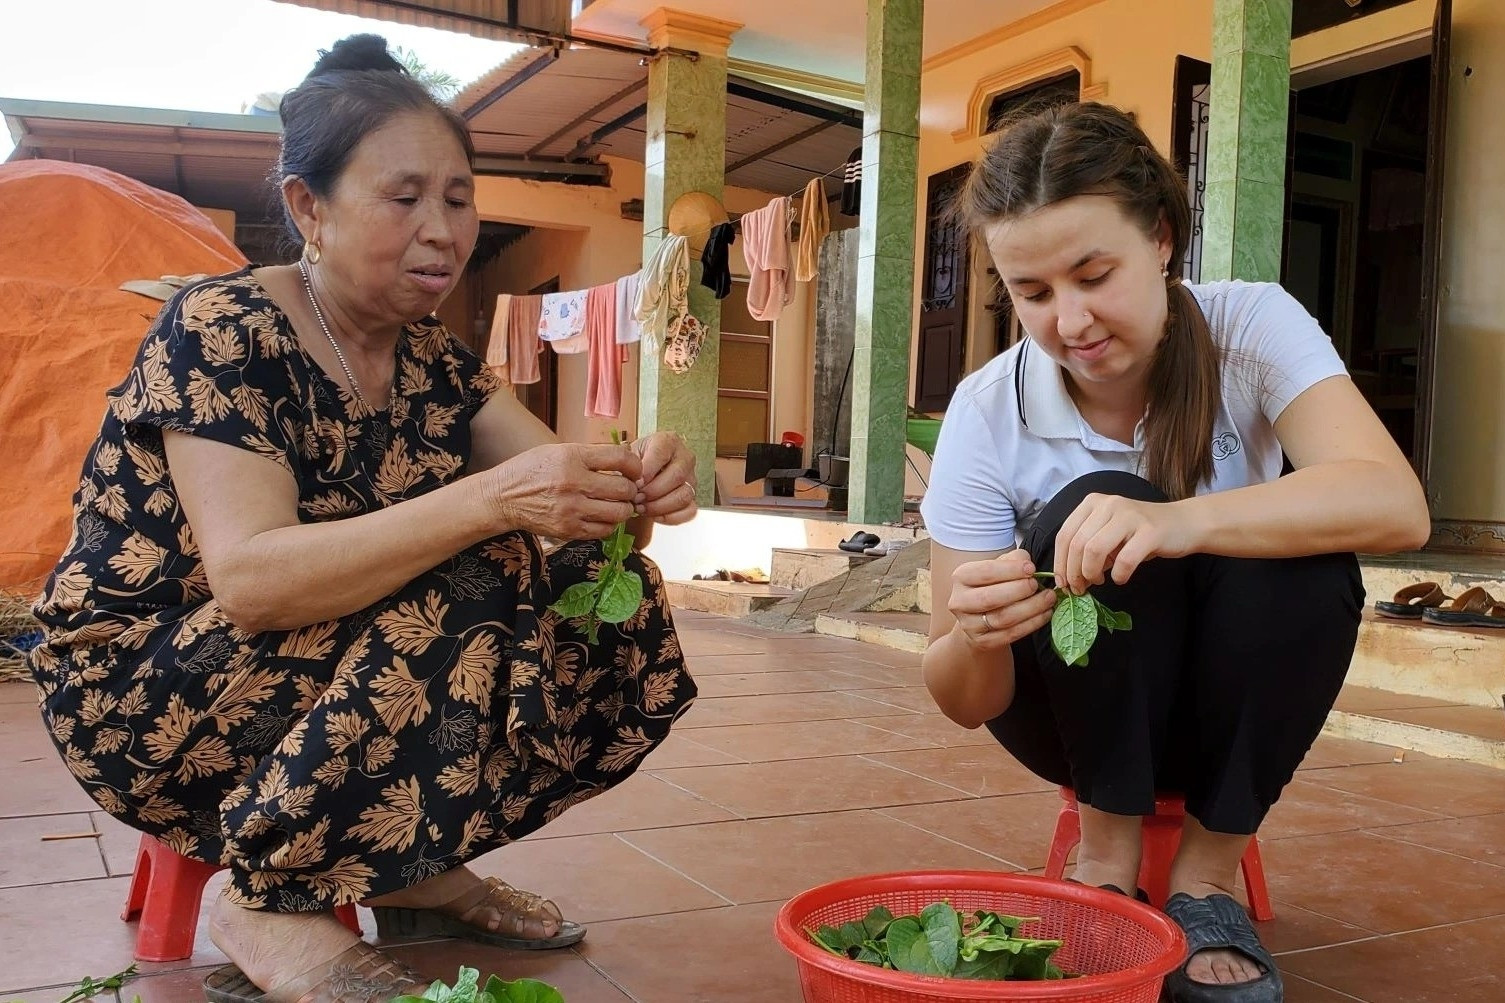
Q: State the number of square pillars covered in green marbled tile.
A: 3